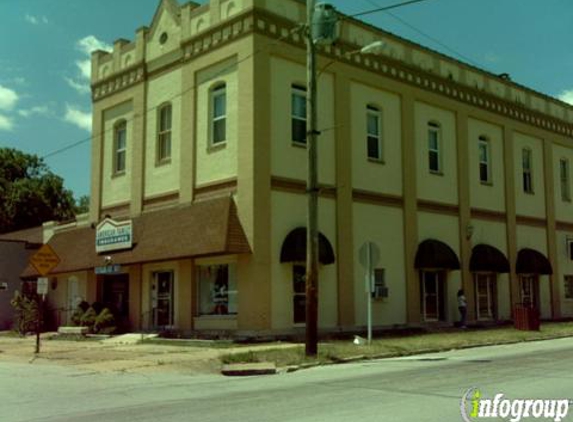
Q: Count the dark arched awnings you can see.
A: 4